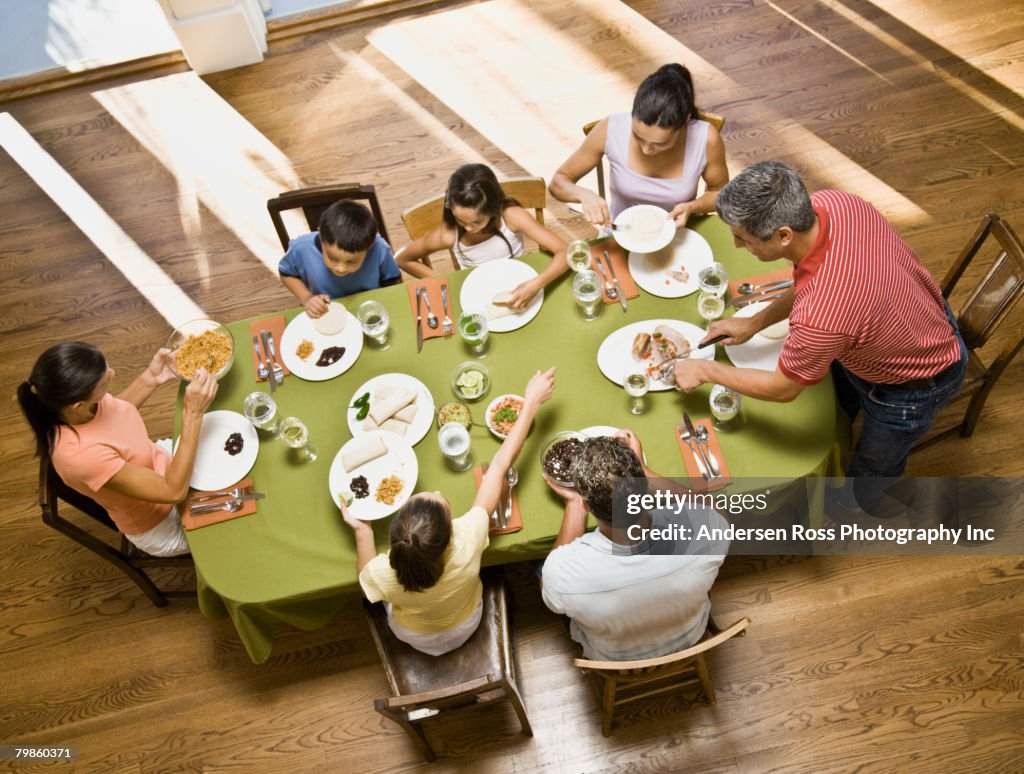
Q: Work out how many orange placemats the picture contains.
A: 7